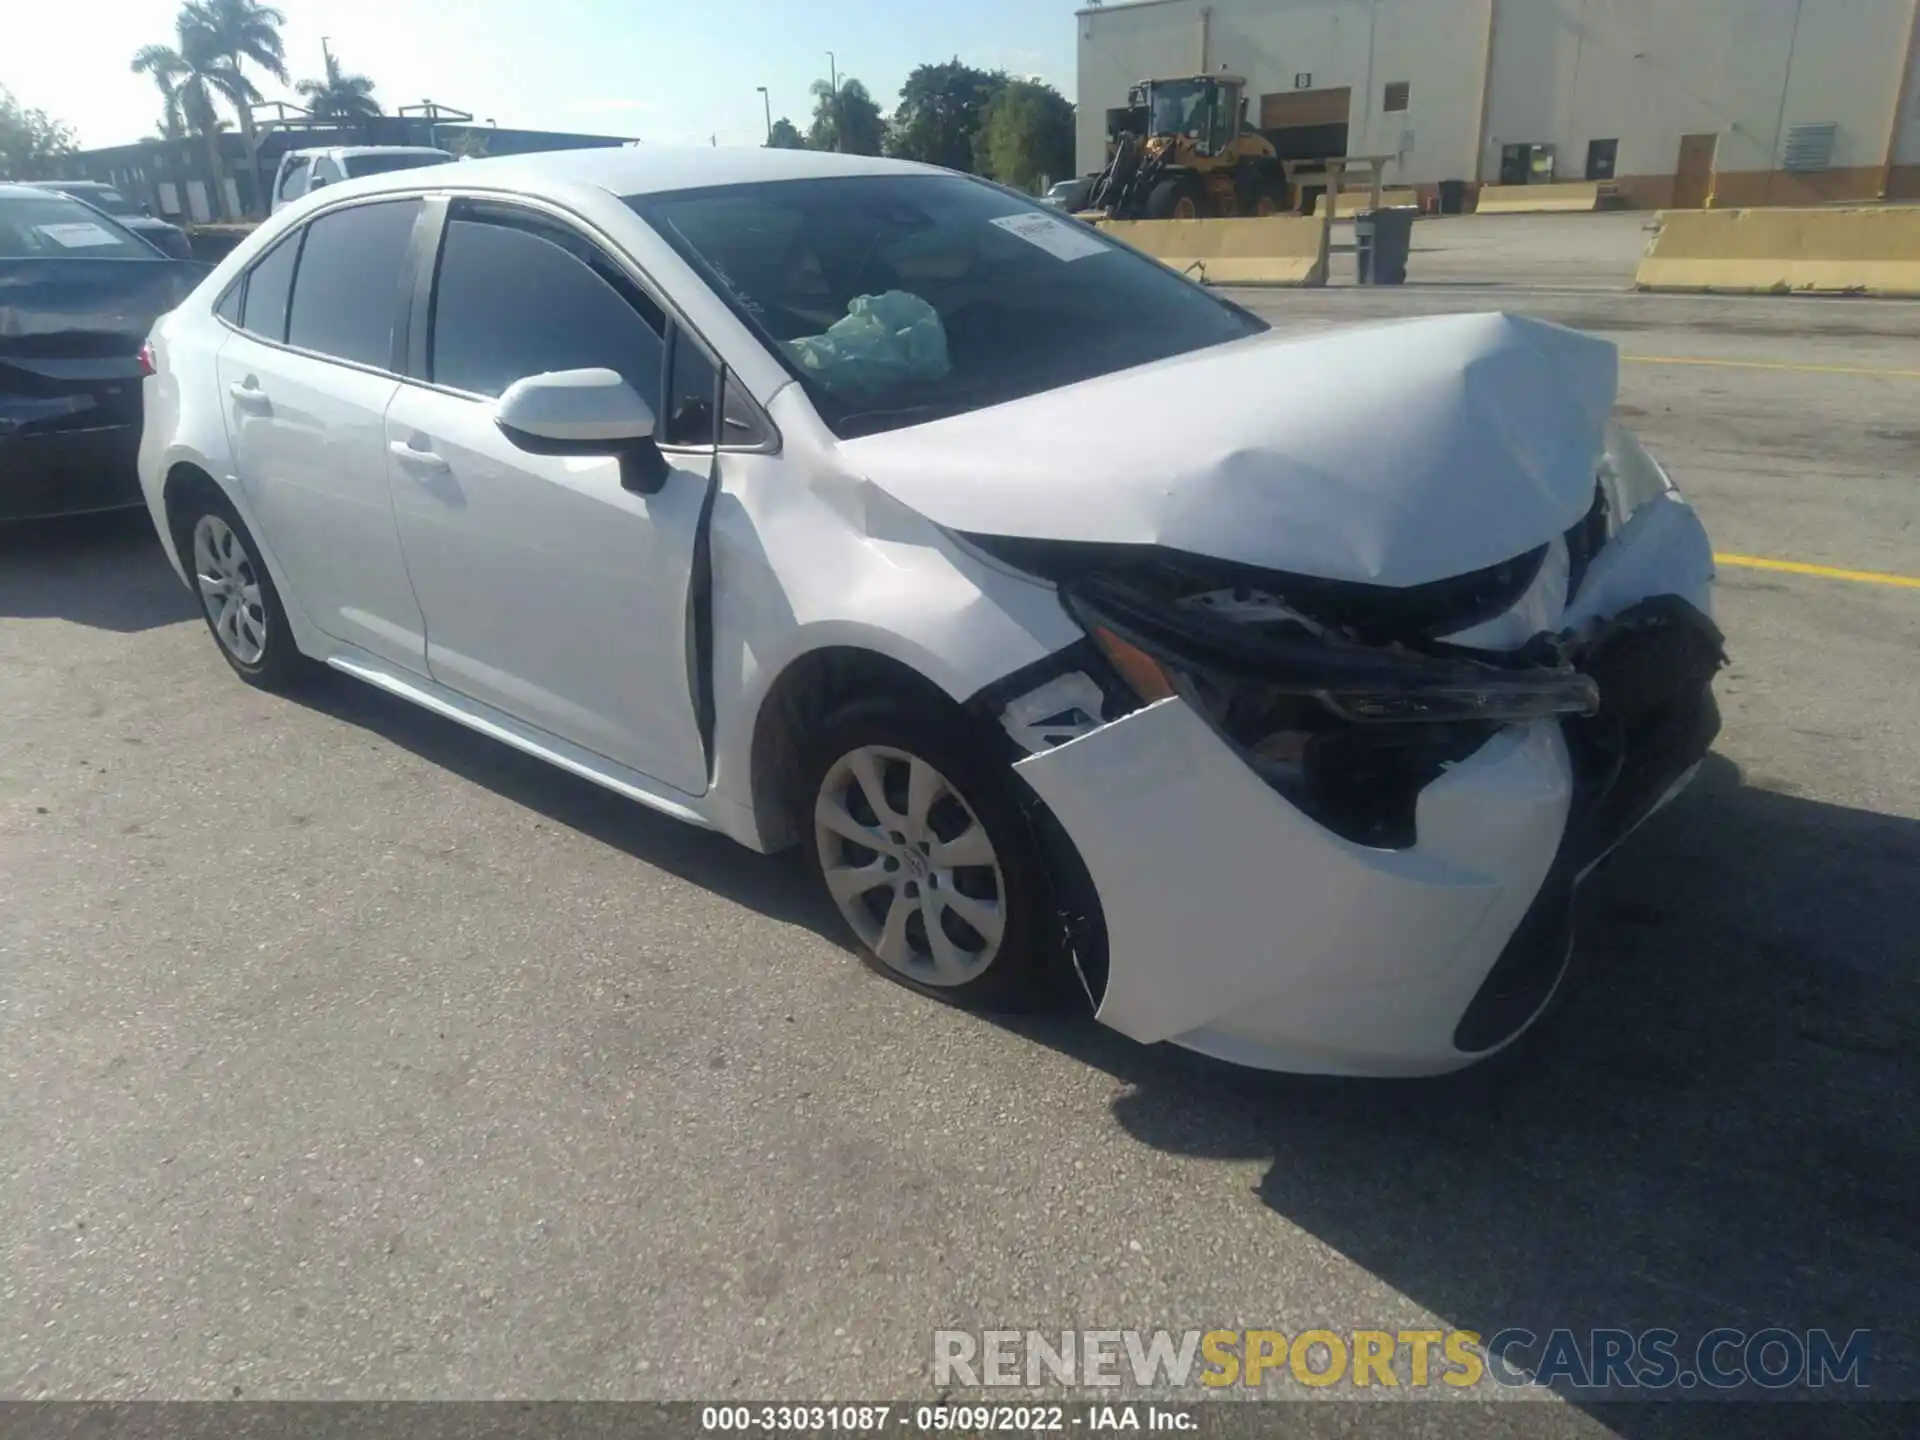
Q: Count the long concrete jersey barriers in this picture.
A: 4